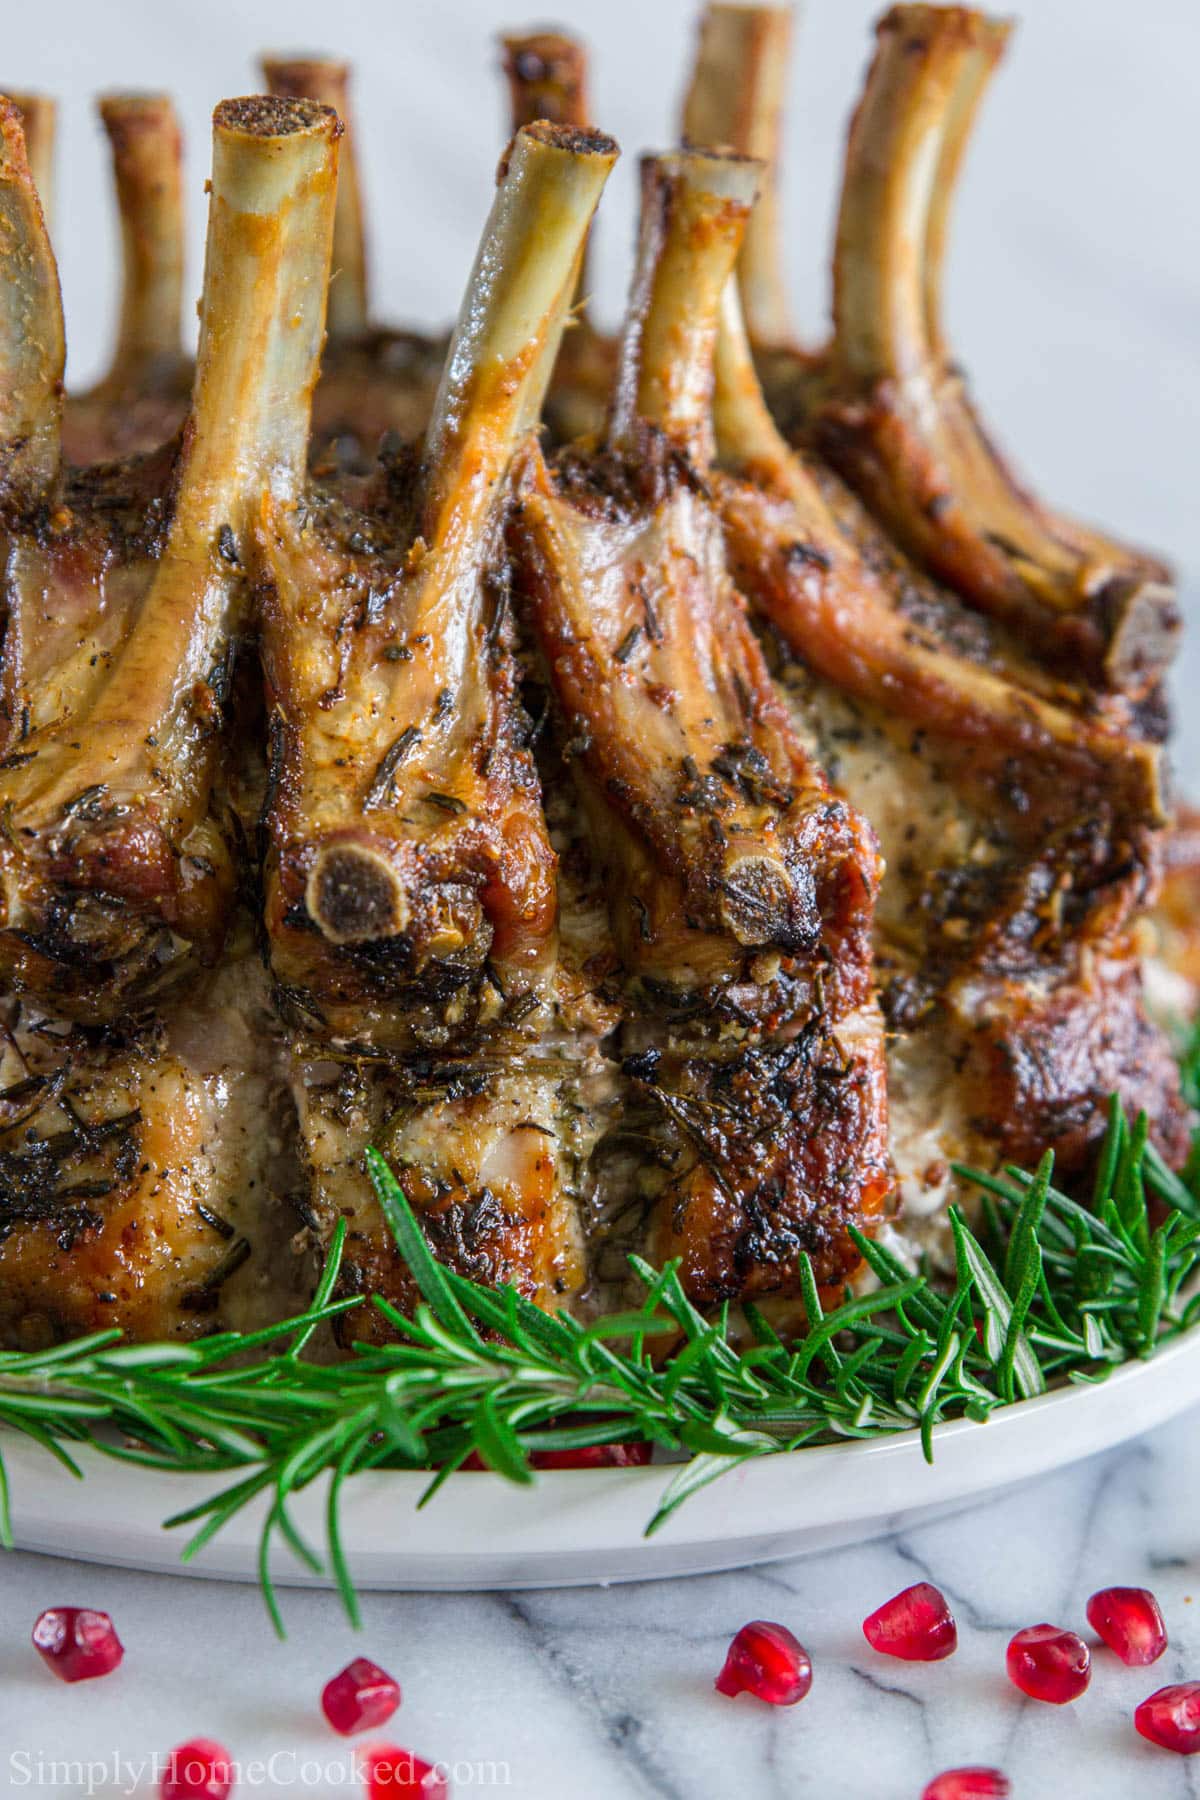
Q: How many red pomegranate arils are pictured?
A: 10